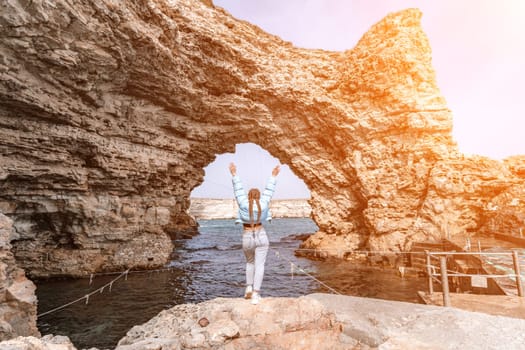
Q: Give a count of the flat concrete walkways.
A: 1